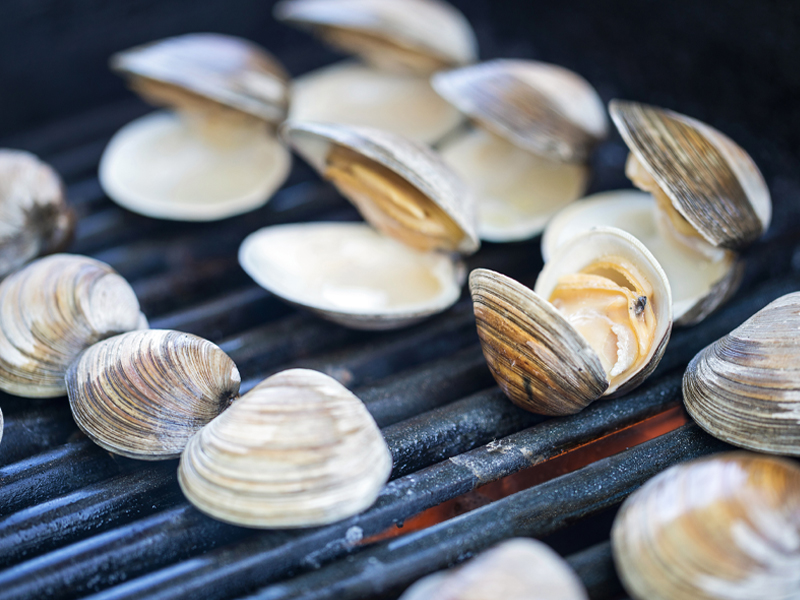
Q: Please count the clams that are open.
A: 6